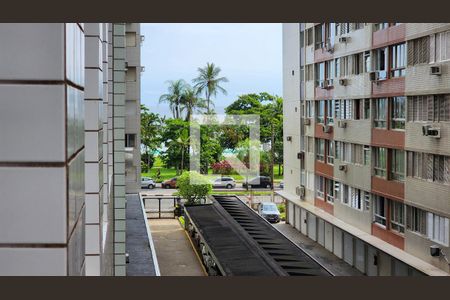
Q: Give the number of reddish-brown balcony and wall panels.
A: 10